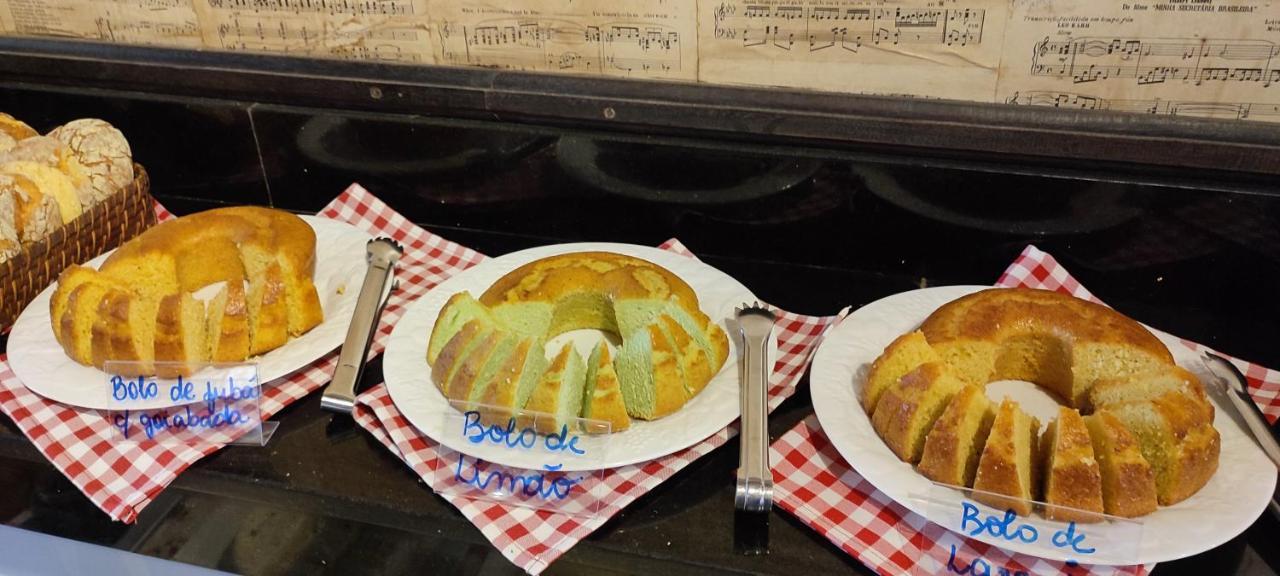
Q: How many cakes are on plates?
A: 3